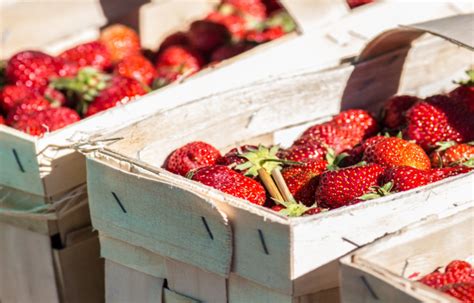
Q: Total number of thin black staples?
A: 6